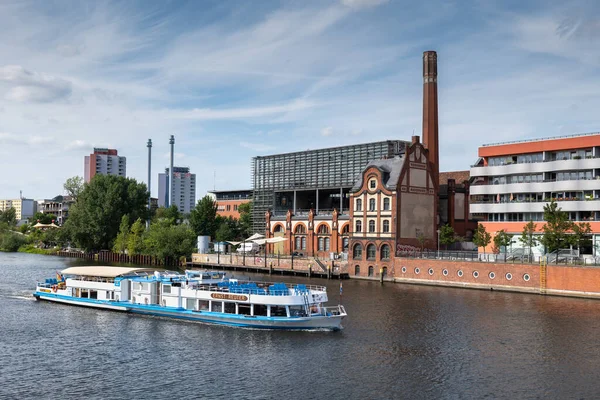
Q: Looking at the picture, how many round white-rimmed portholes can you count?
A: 9